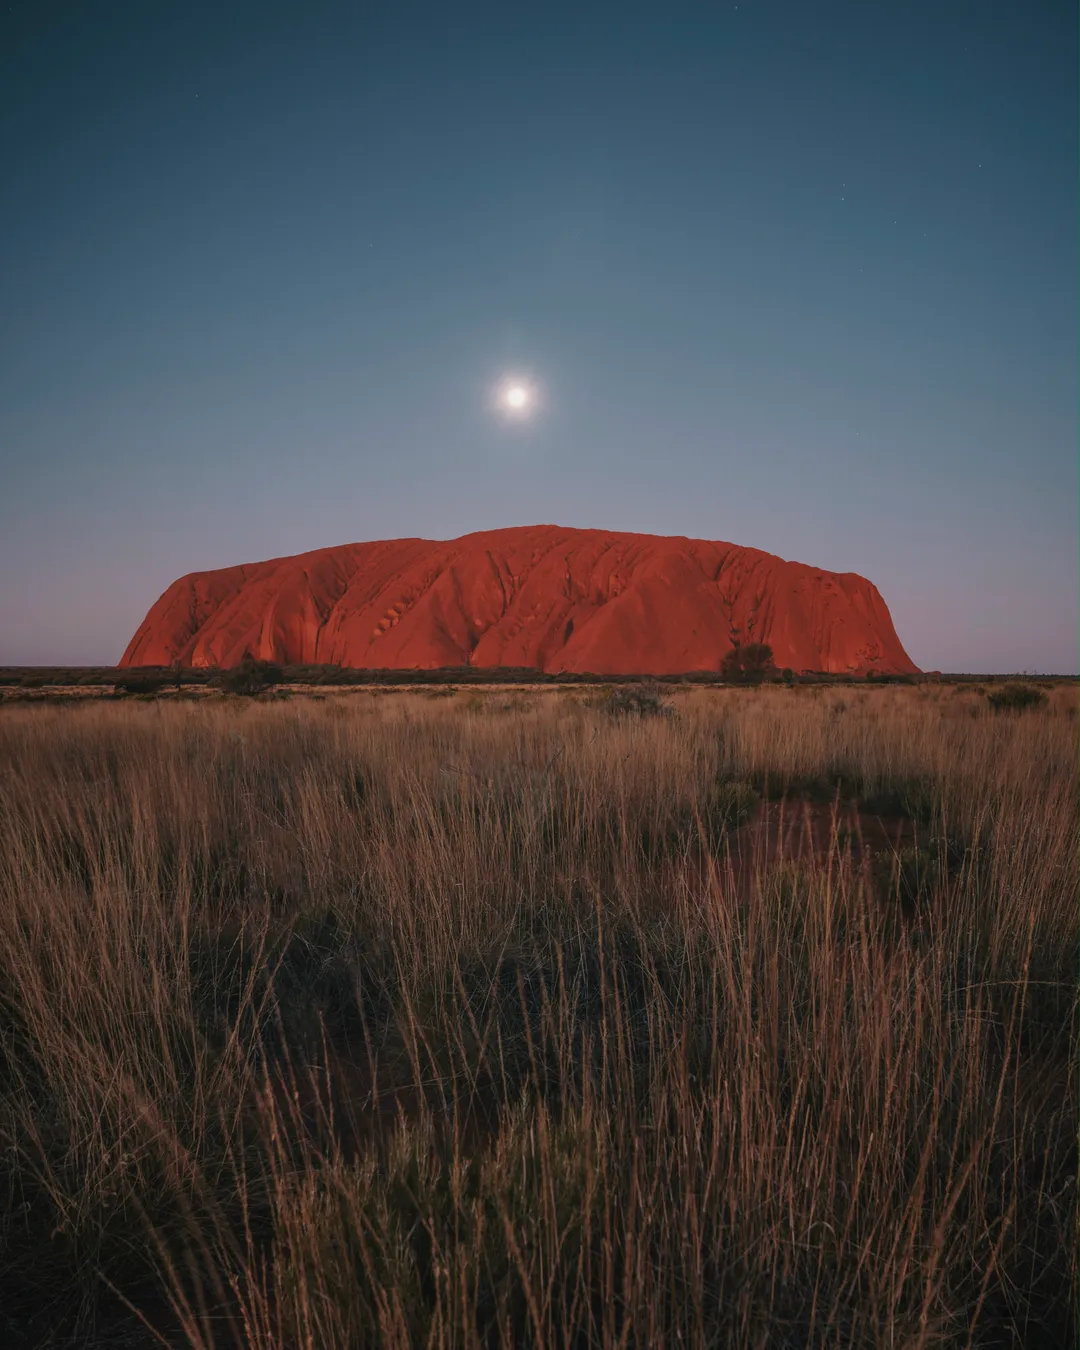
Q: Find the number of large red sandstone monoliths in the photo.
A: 1